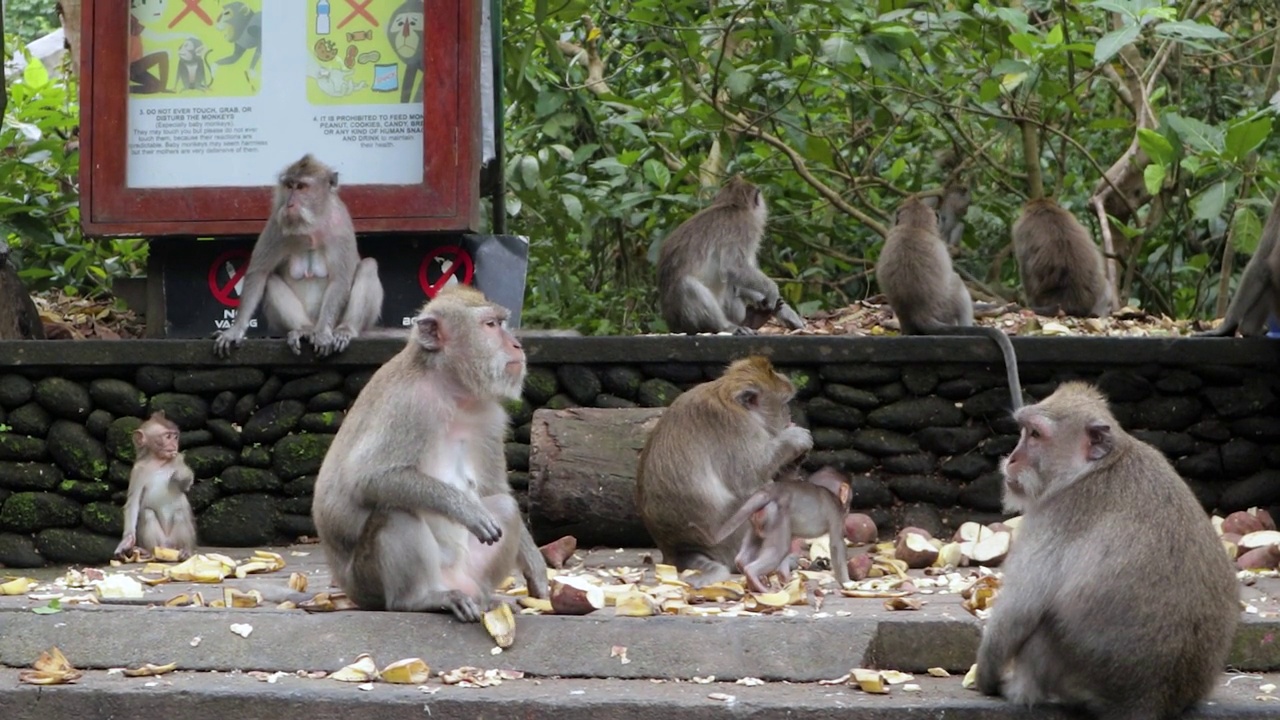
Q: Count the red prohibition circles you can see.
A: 2